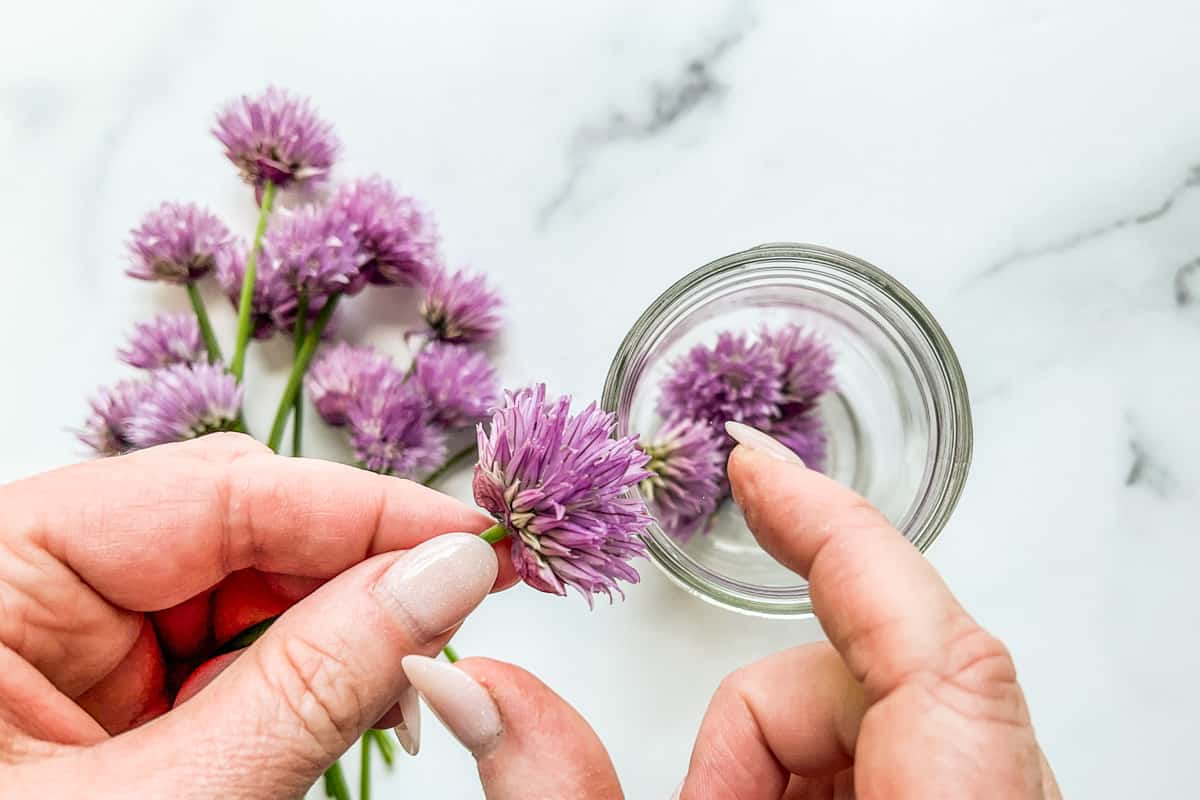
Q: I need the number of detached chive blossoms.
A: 4